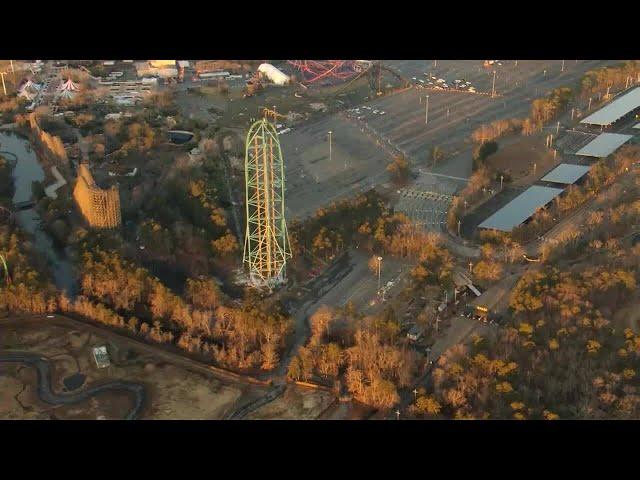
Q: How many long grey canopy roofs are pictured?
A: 4